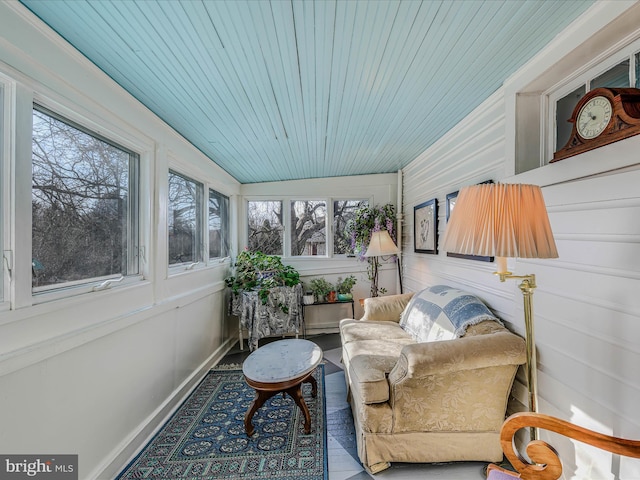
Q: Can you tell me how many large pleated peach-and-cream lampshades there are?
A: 1